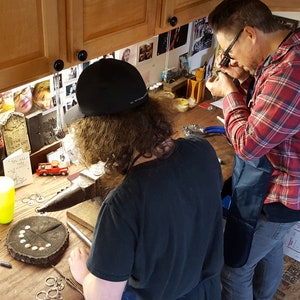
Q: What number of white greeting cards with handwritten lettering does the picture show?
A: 1